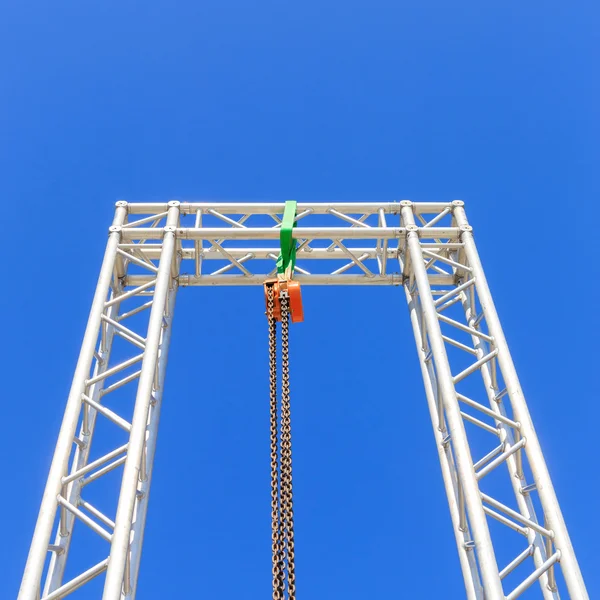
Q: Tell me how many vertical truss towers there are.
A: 2